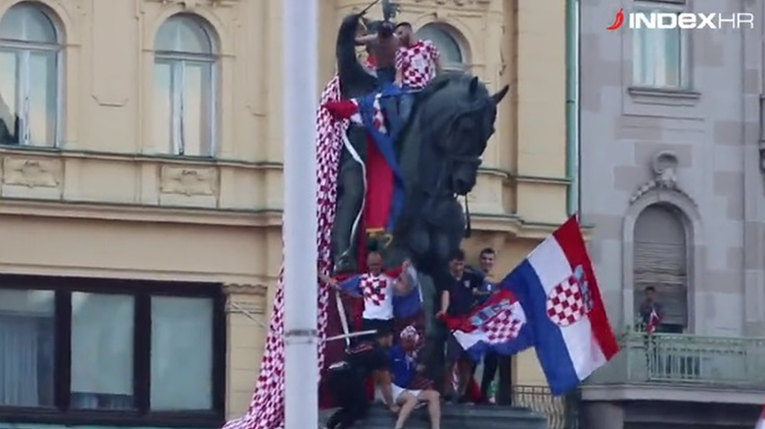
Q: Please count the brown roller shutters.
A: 1